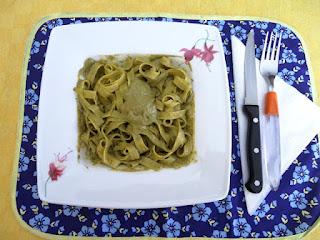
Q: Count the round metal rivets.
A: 3